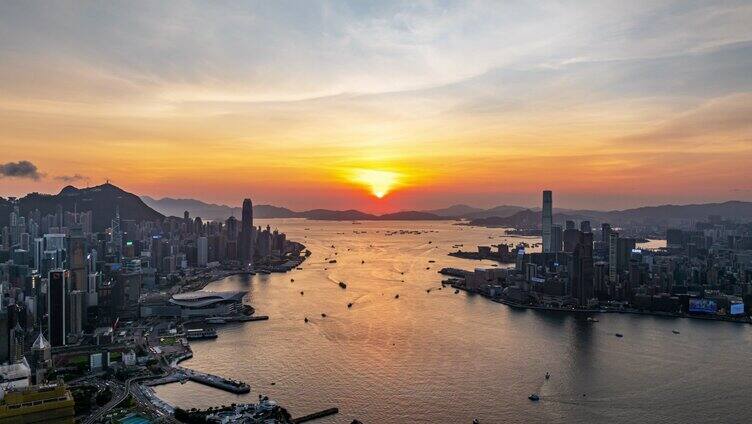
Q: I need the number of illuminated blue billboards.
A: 2